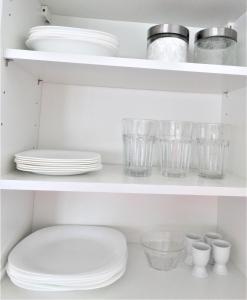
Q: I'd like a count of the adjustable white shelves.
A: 2